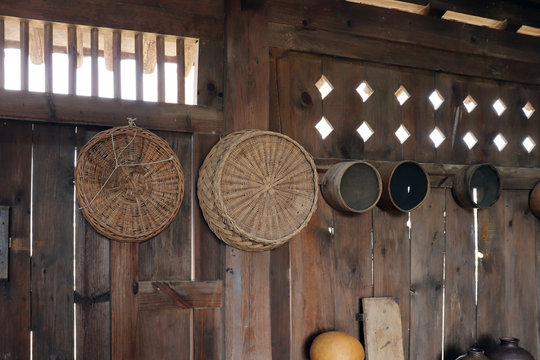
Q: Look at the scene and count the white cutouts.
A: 14